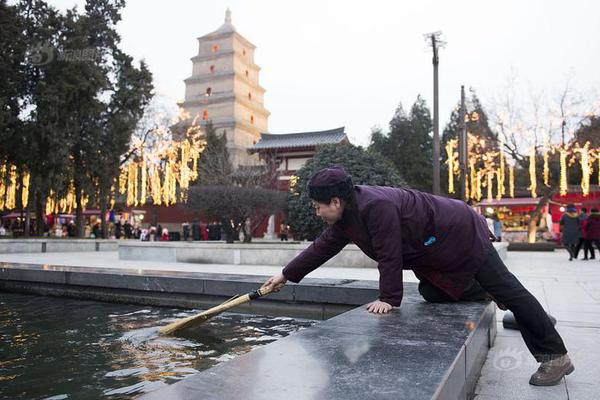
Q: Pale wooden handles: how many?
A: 1